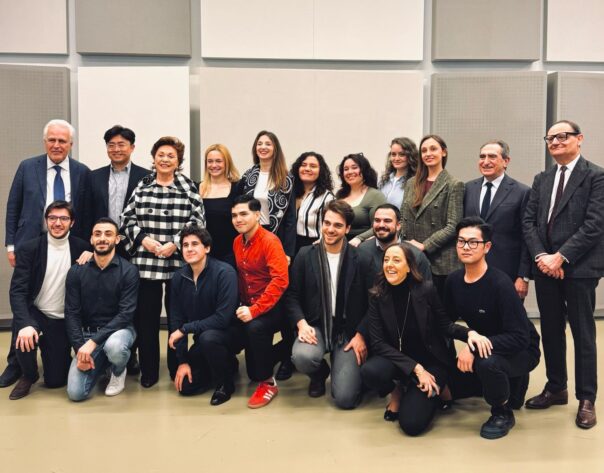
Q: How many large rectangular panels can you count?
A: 10